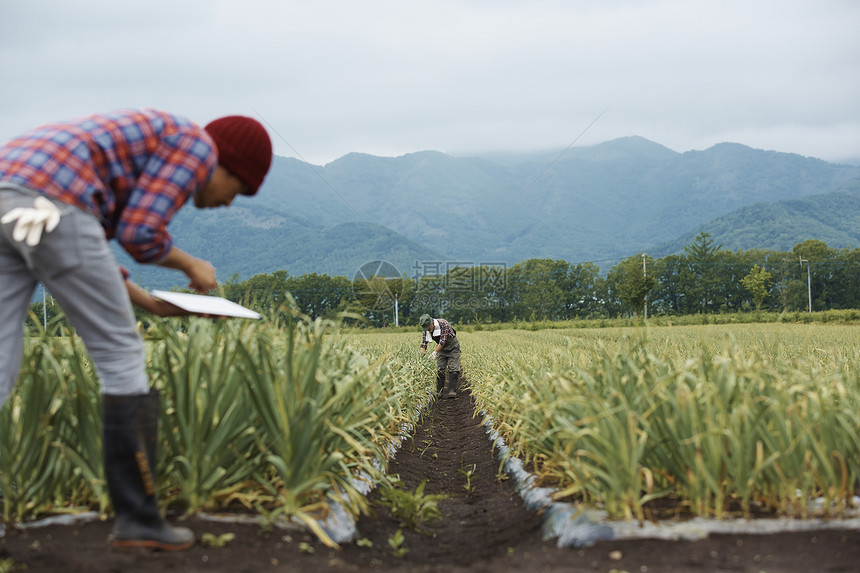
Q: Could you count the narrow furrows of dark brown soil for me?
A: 1